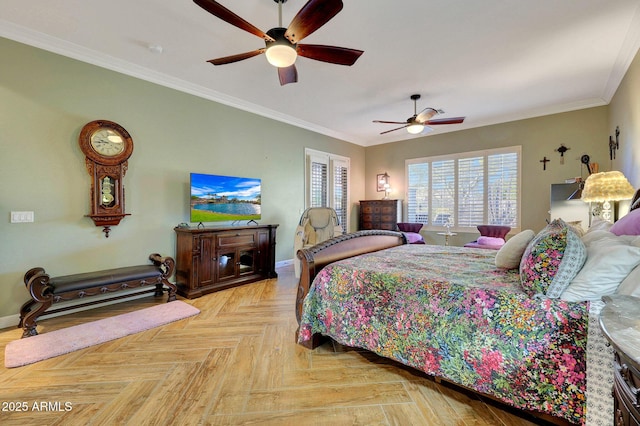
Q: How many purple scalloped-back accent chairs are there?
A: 2